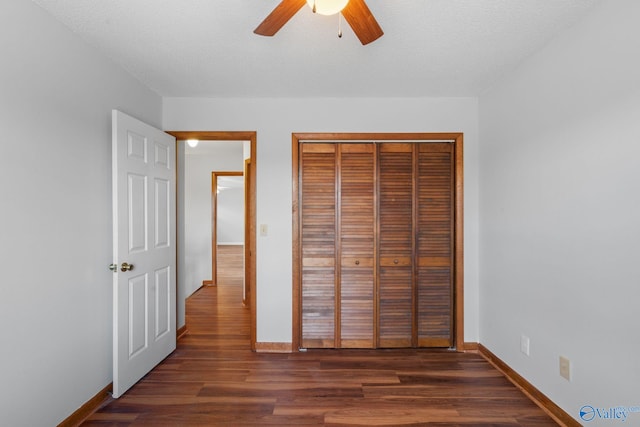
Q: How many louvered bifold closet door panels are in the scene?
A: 4